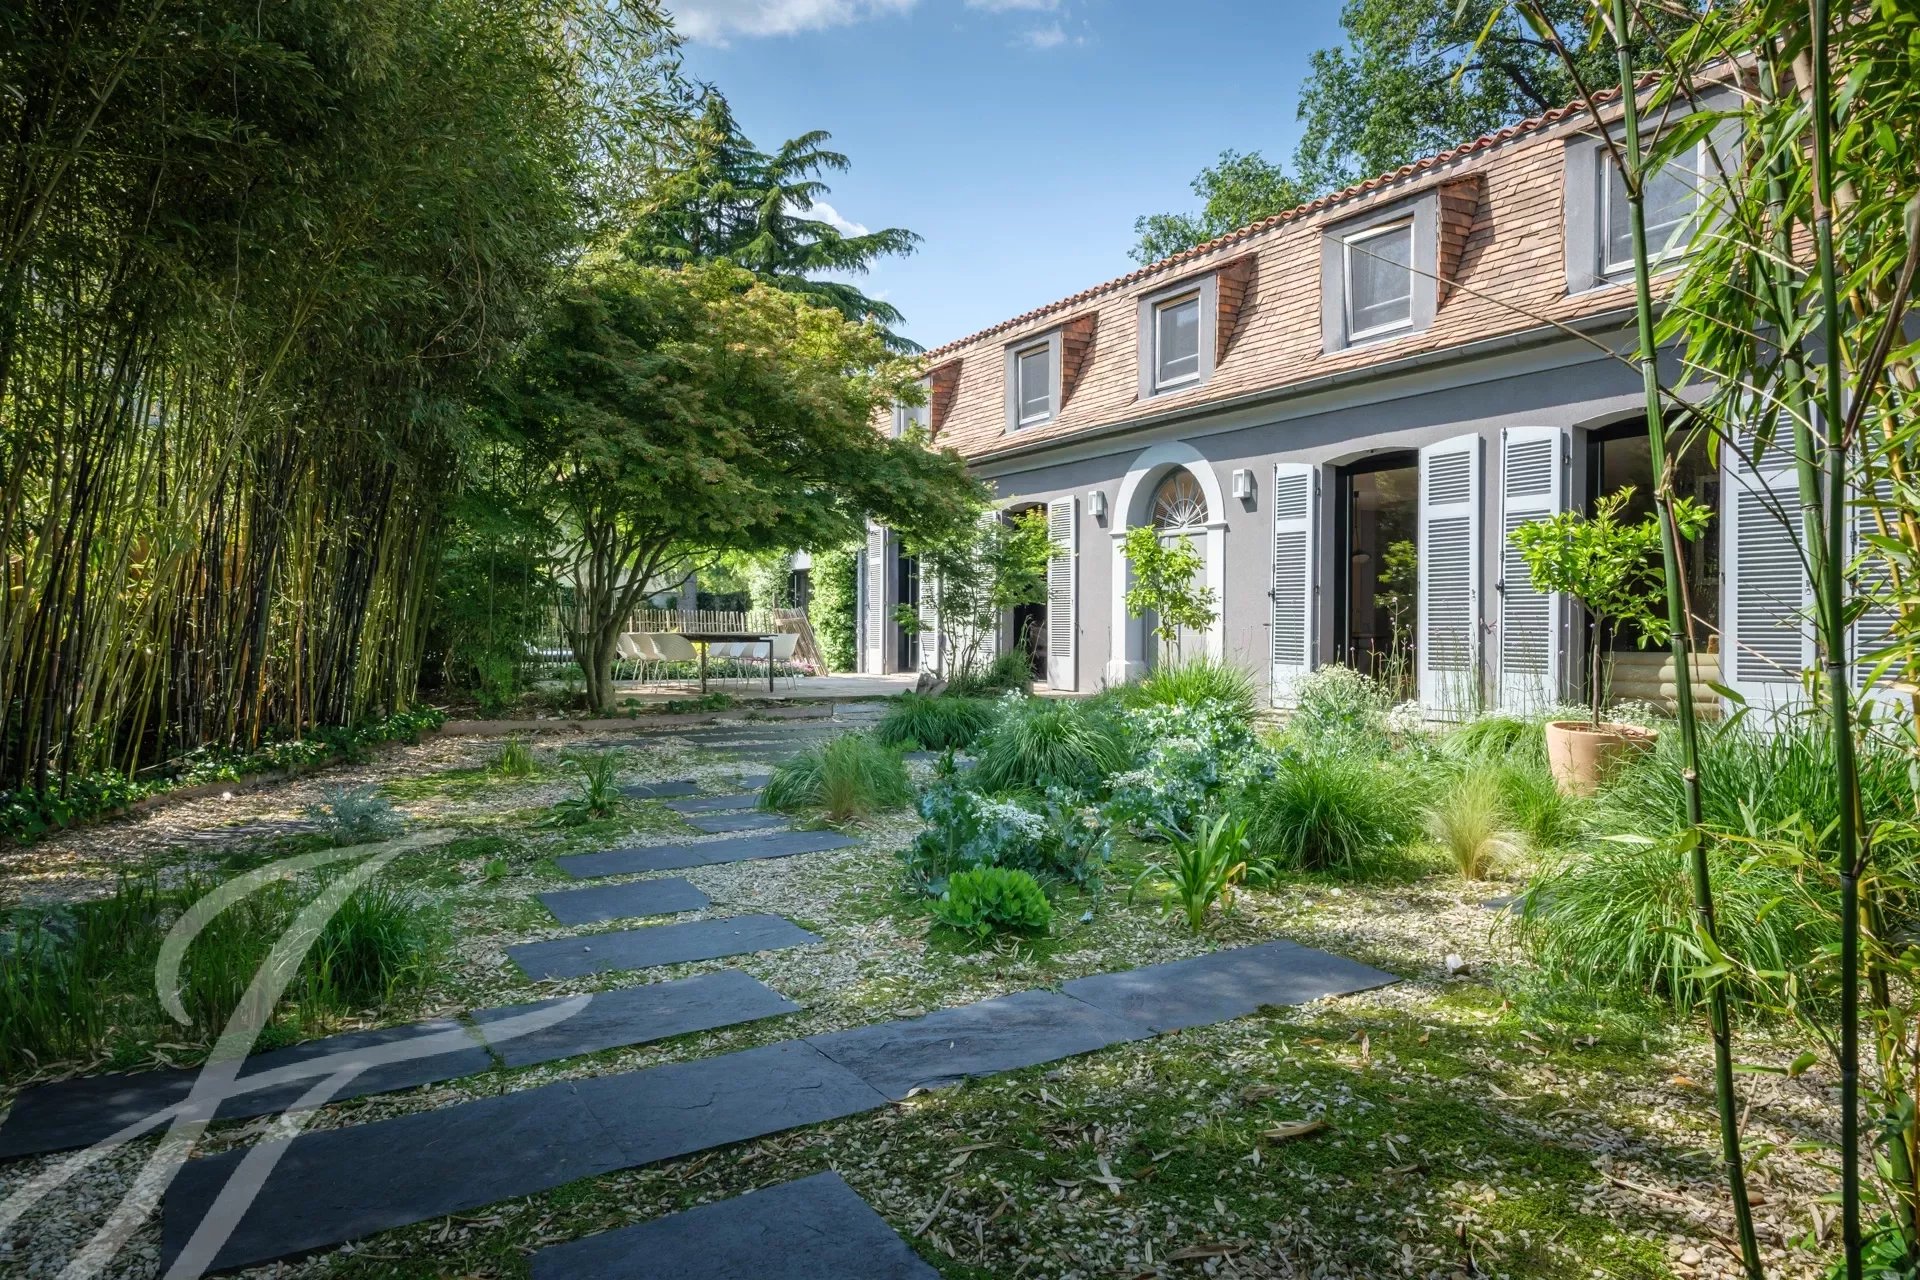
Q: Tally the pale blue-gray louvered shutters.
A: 9